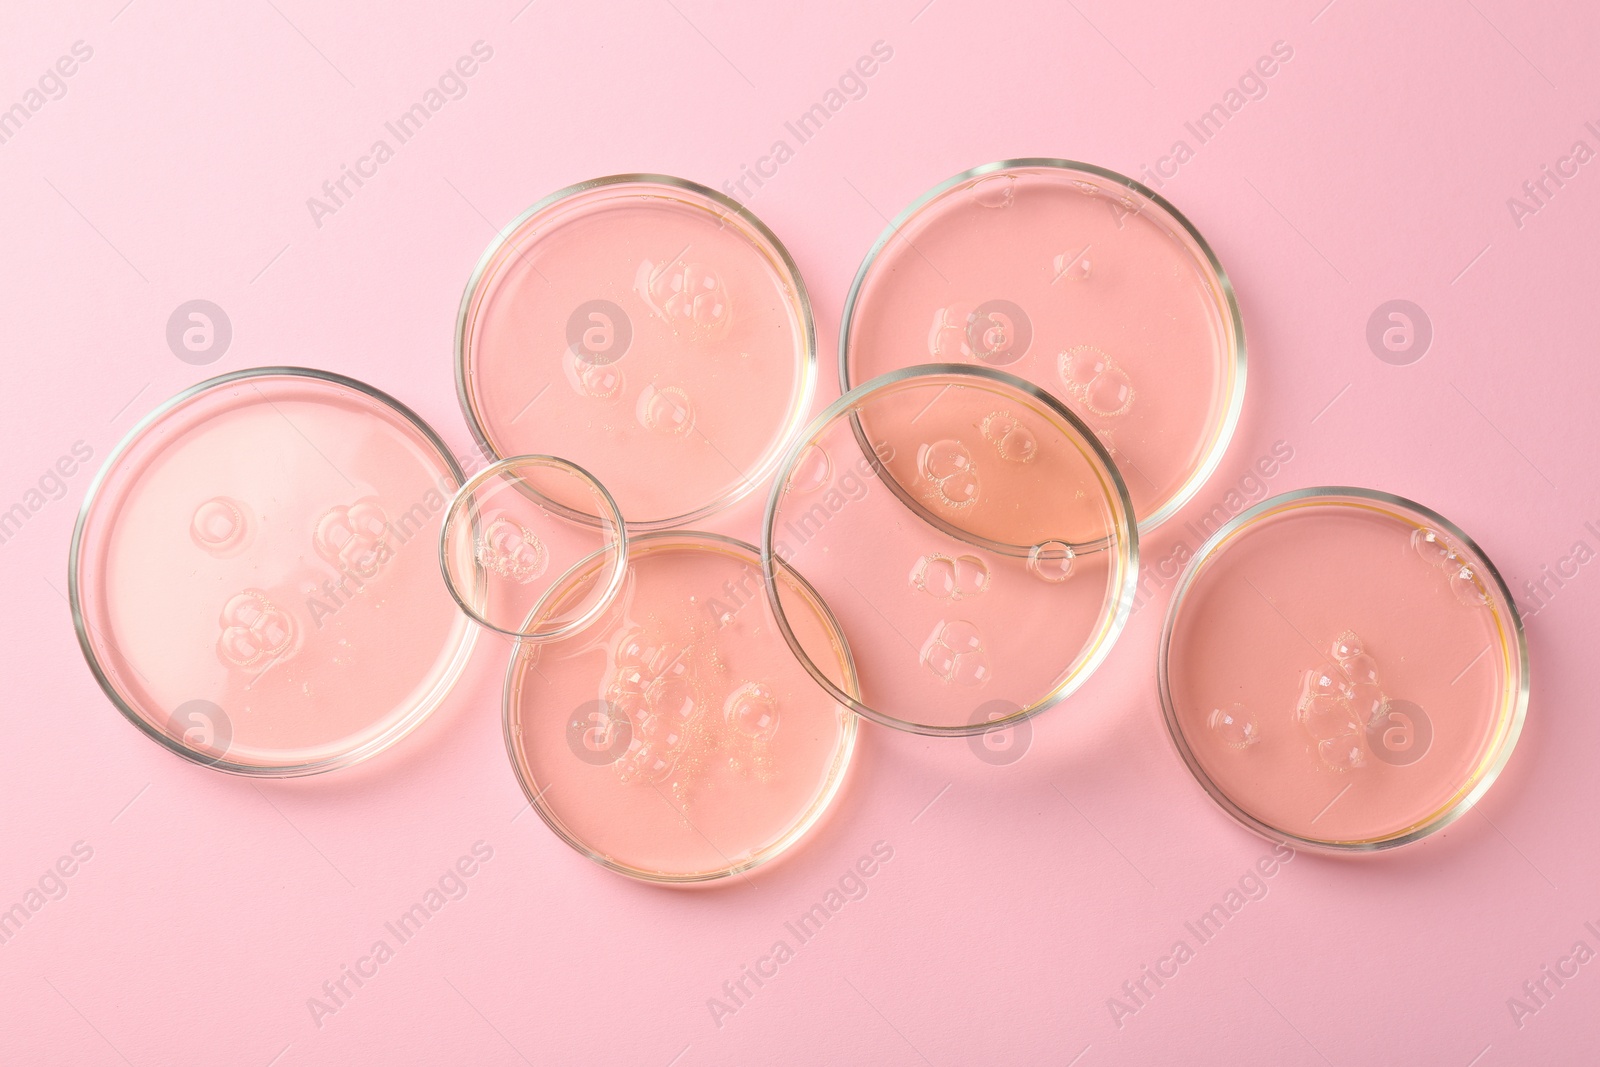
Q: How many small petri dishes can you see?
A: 1